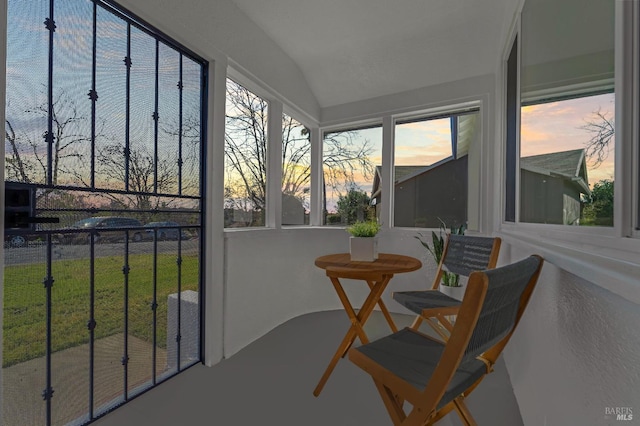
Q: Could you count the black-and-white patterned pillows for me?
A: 0